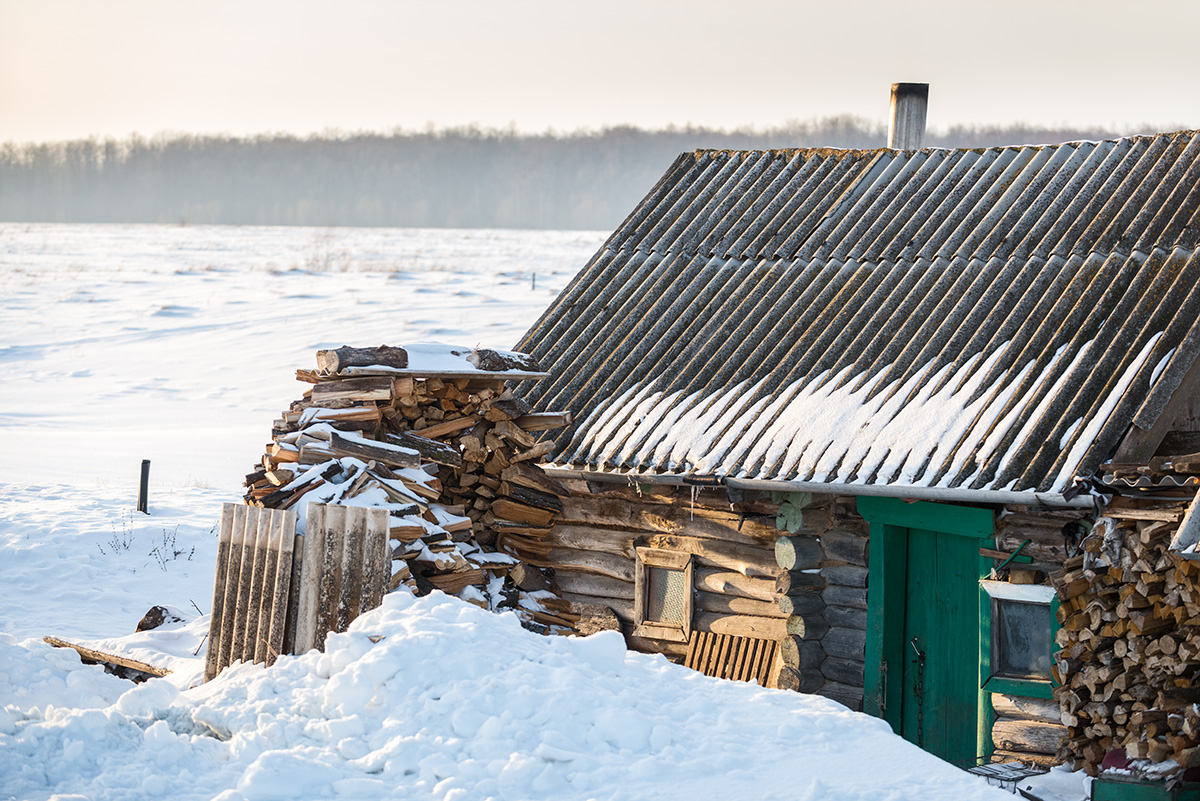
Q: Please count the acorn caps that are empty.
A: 0